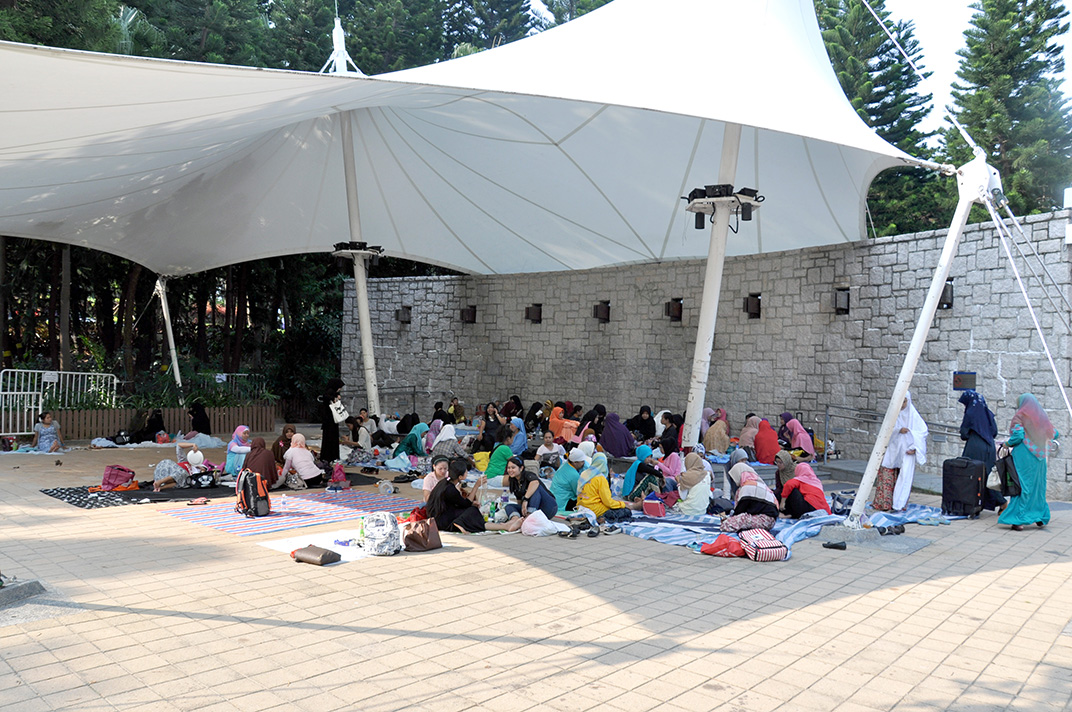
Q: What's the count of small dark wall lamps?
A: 8